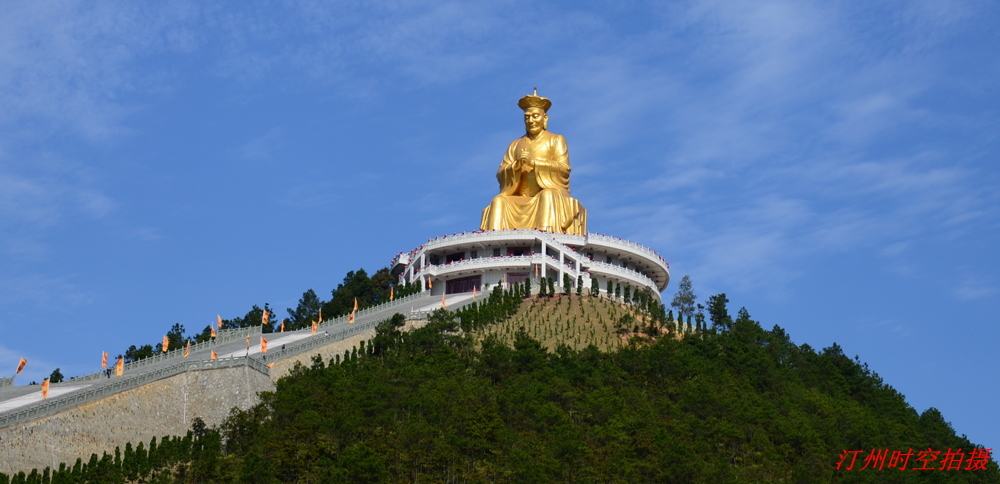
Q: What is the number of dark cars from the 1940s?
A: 0